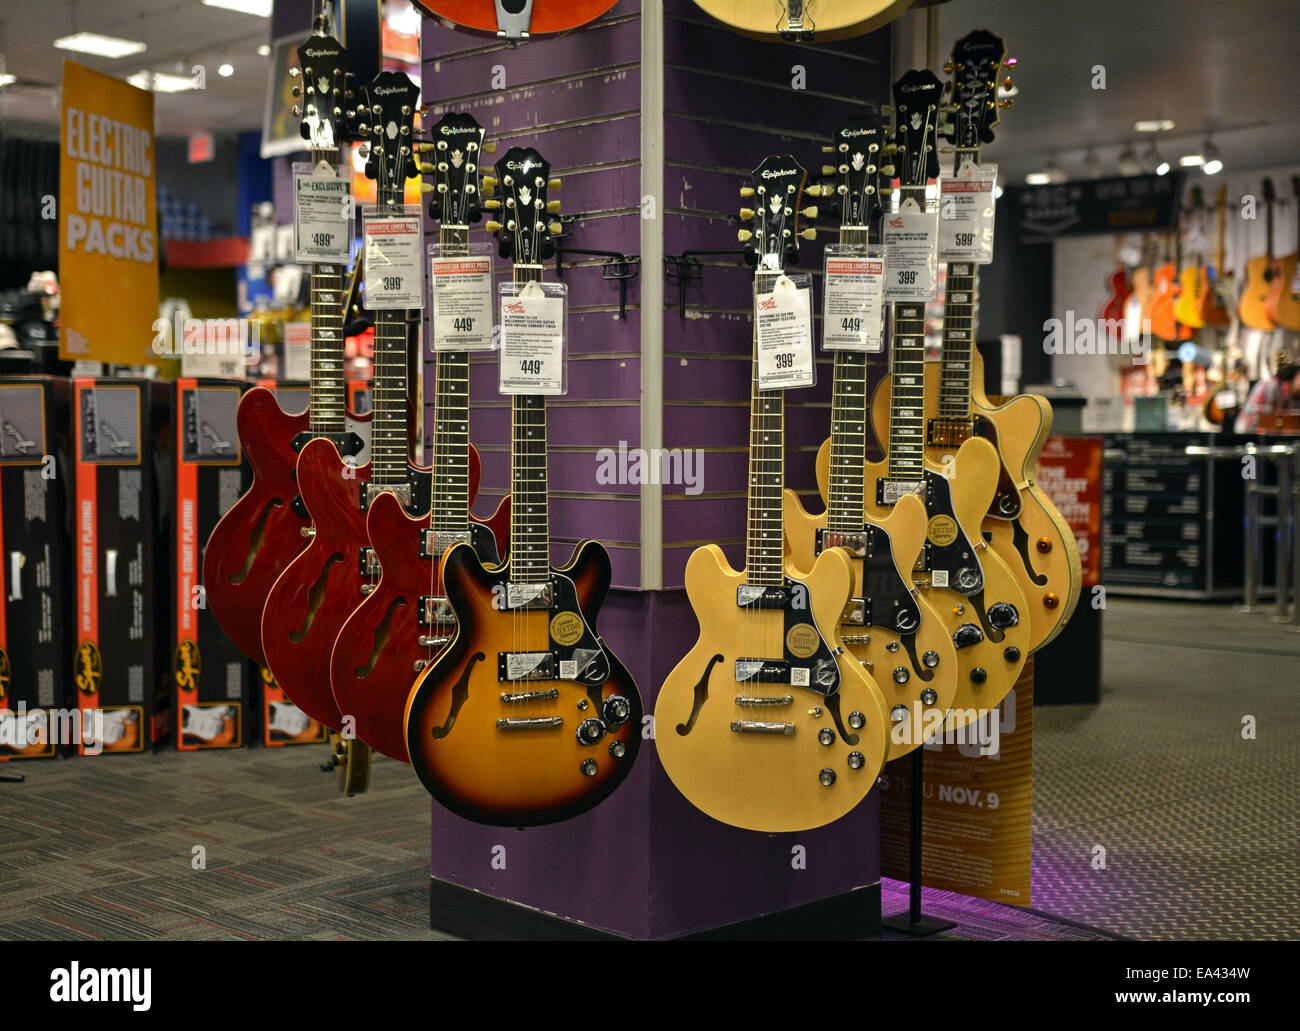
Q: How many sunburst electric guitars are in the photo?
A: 1